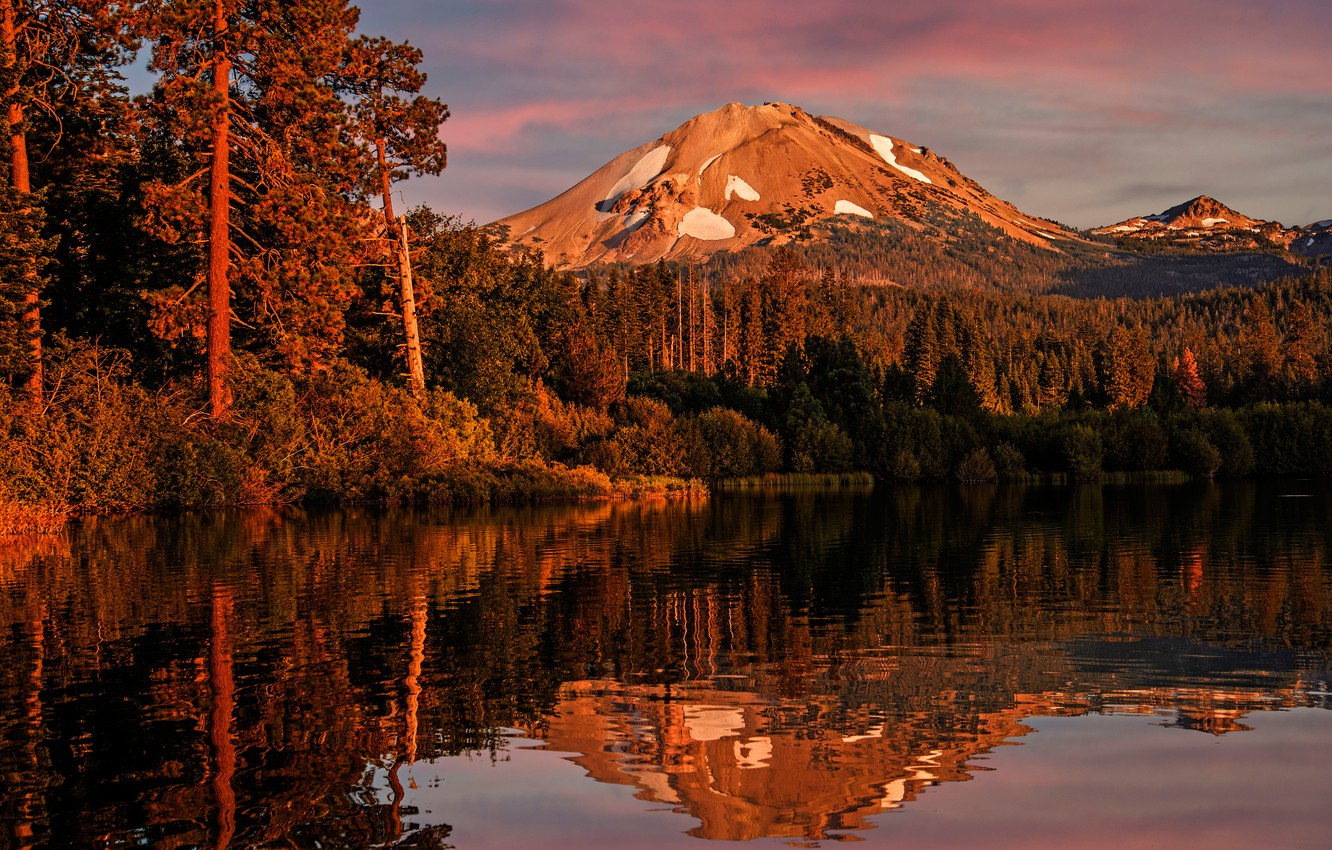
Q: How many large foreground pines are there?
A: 3